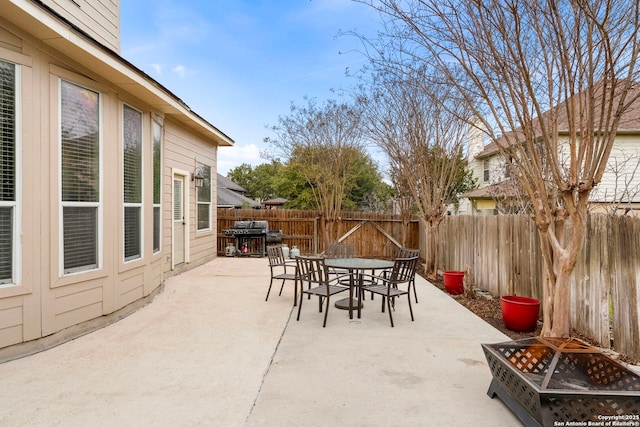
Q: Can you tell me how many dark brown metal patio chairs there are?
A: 5